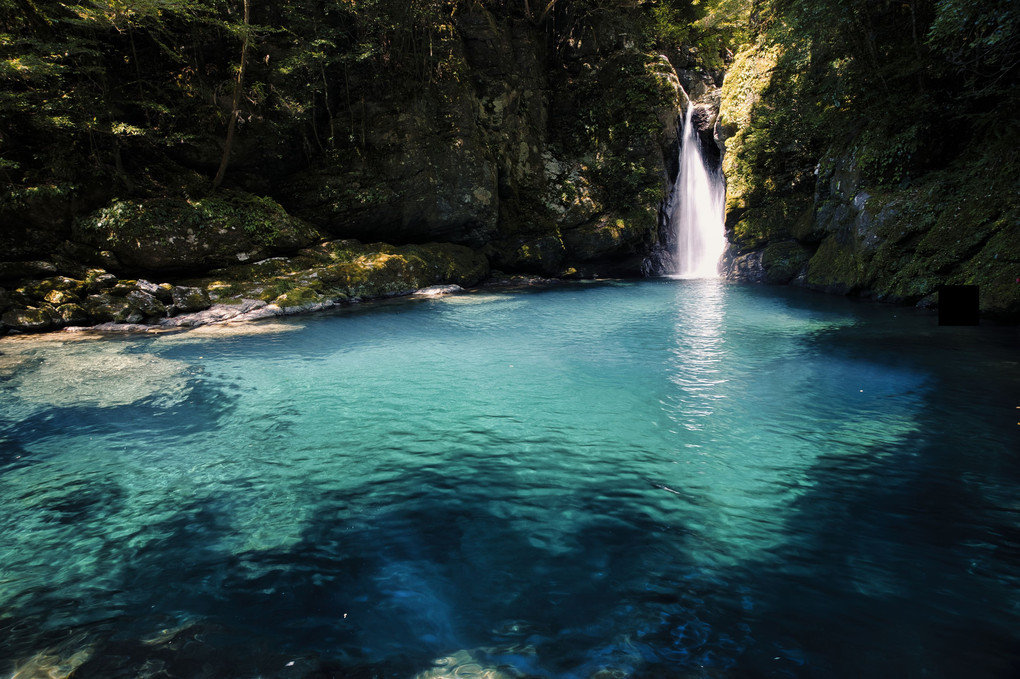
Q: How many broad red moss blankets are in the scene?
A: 0